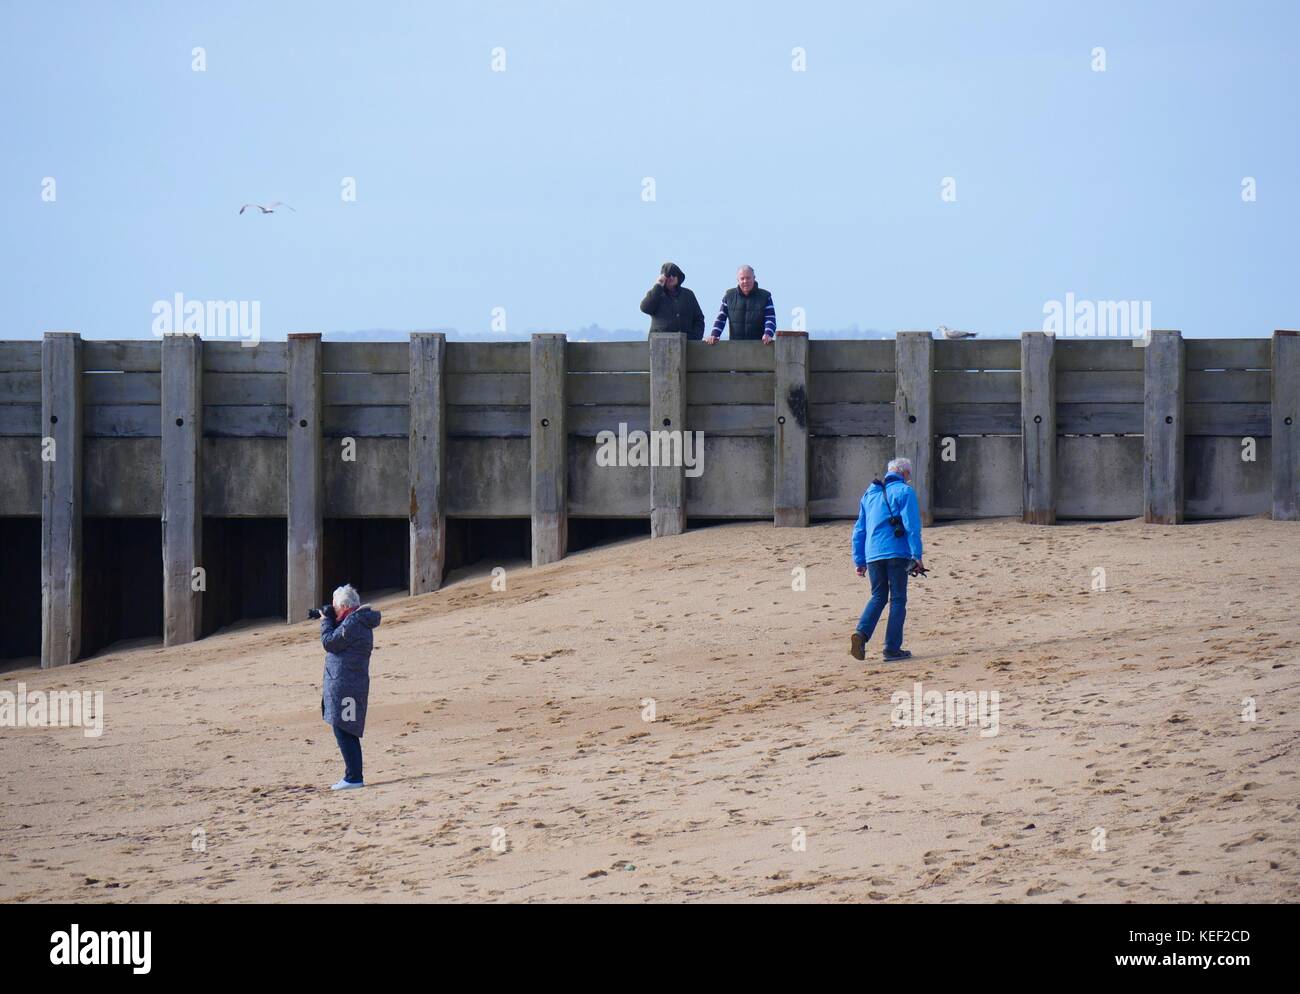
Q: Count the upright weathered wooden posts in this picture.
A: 11